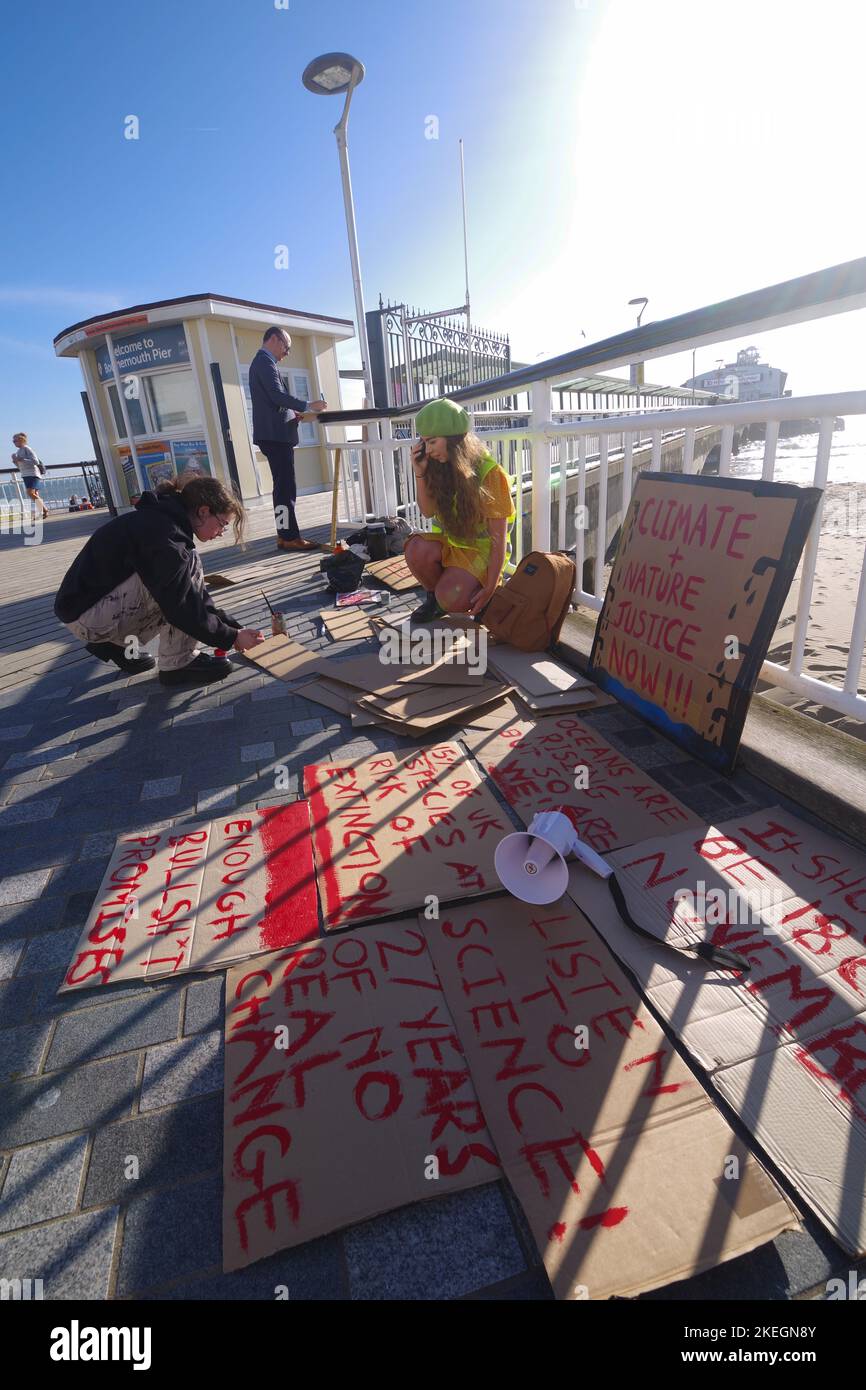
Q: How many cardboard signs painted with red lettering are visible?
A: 7